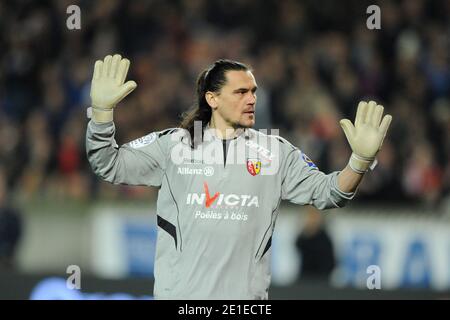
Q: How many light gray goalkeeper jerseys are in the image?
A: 1